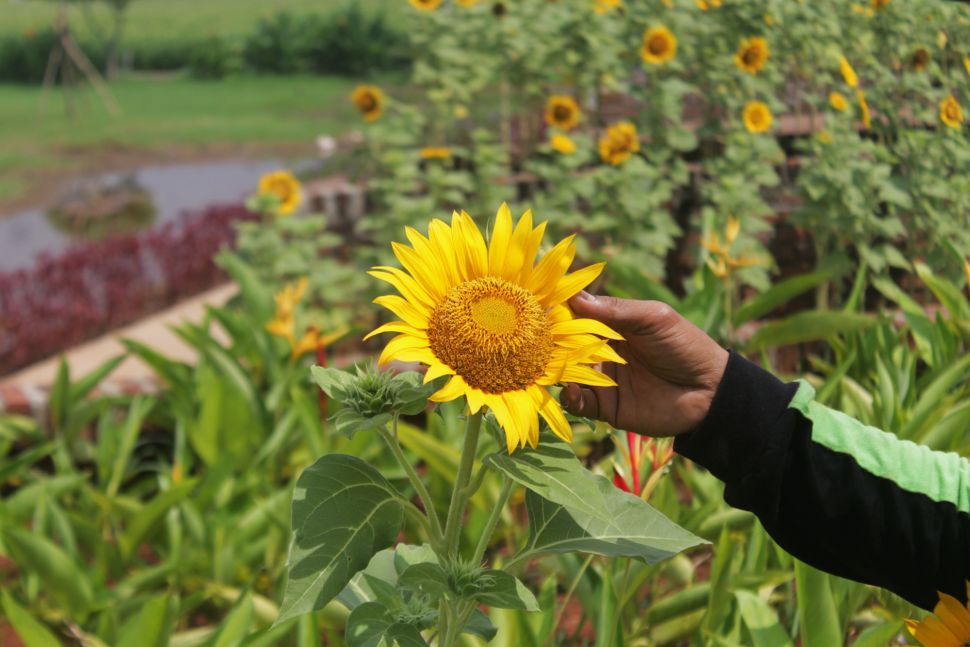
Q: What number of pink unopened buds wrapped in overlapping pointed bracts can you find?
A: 0